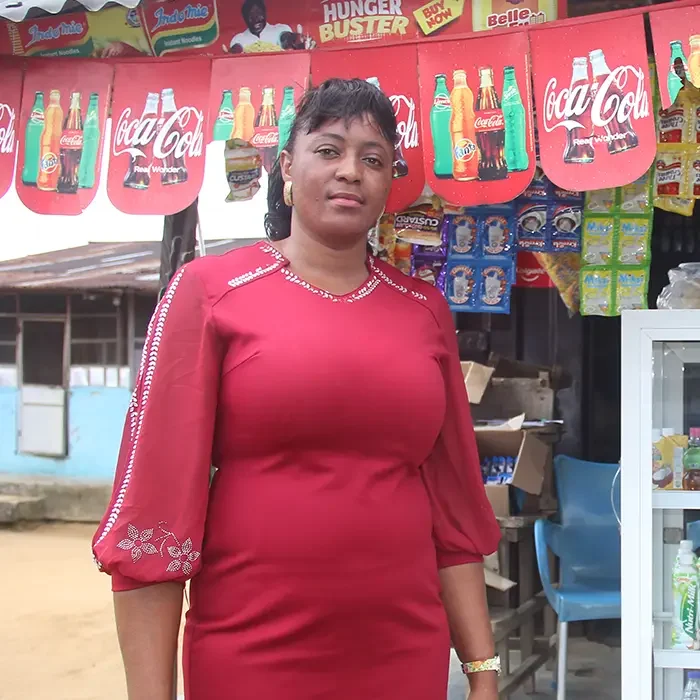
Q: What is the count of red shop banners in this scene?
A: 8